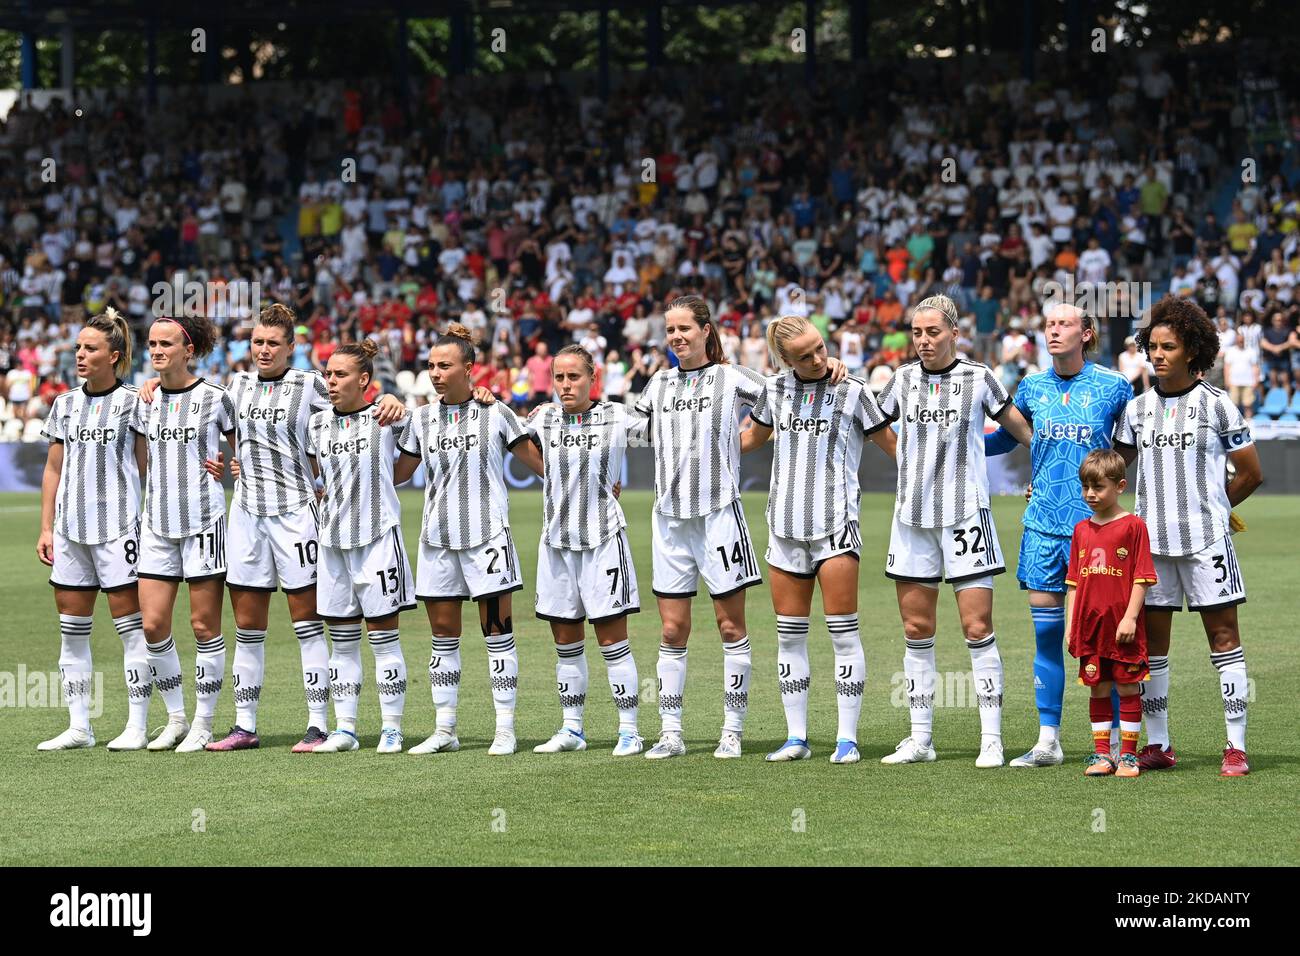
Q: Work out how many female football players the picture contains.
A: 11